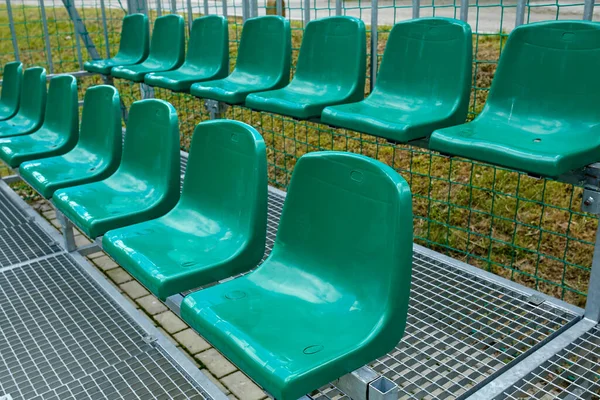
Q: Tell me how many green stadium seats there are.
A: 14